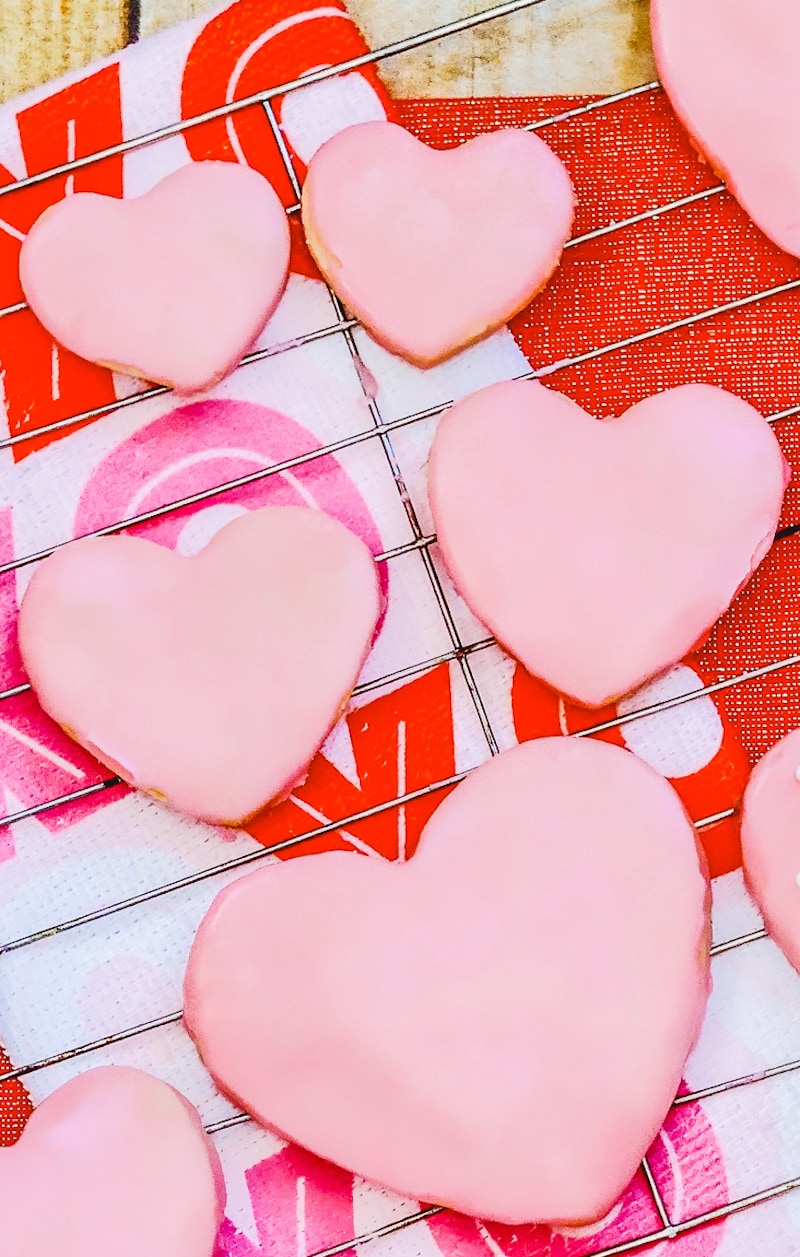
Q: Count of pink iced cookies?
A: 8